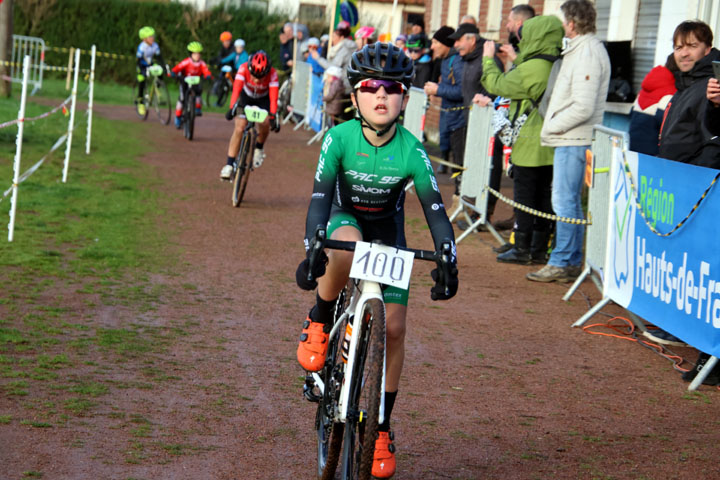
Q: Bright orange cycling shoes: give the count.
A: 2